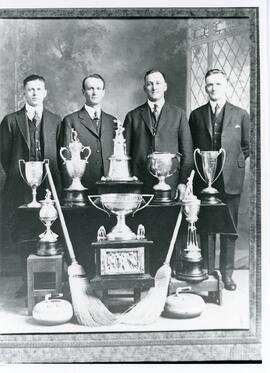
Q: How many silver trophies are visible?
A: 8